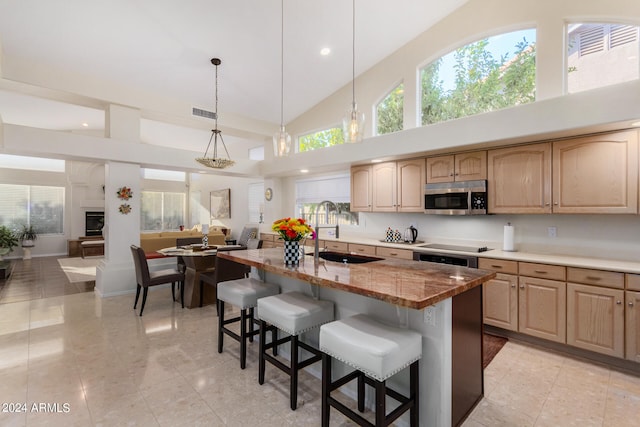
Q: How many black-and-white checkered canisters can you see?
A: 2